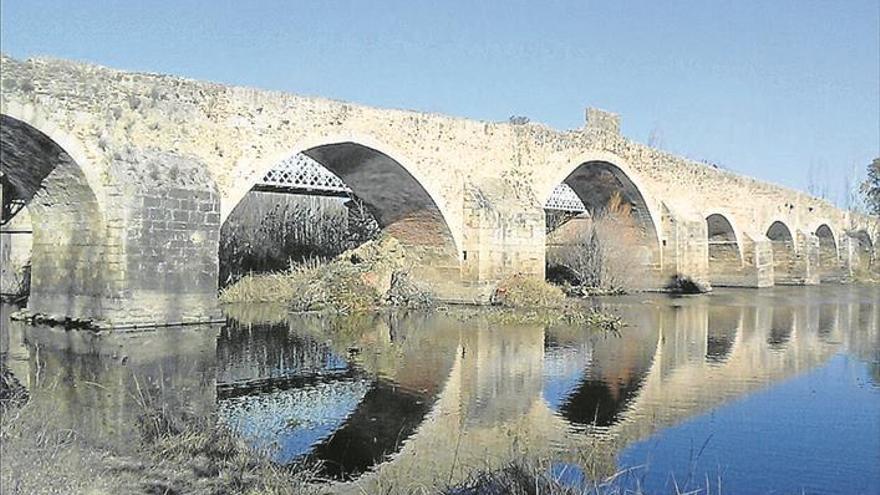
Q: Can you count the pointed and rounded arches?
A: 7